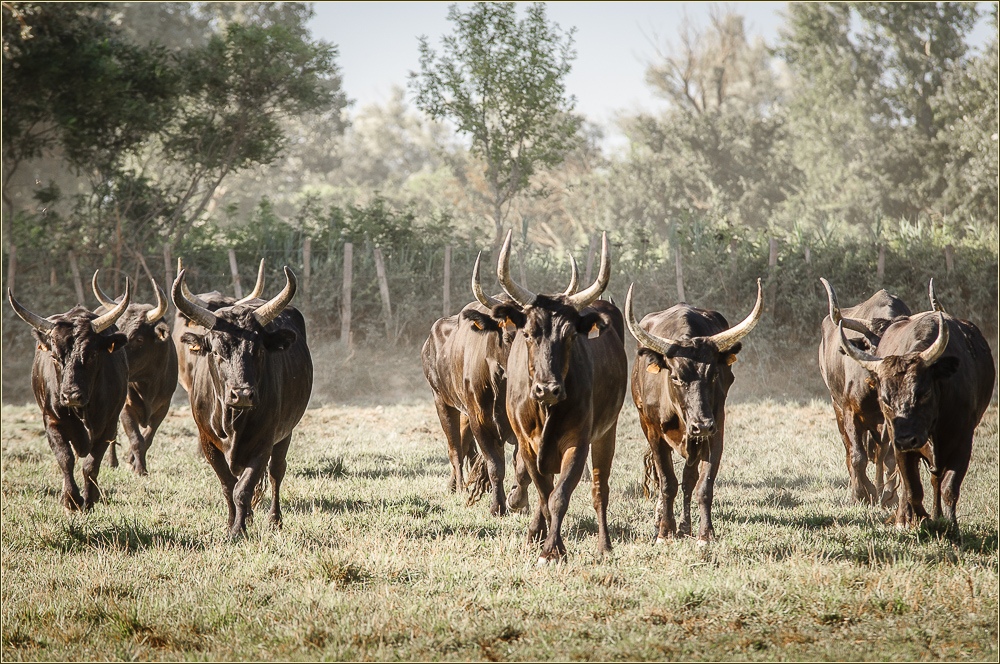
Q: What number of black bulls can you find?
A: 9